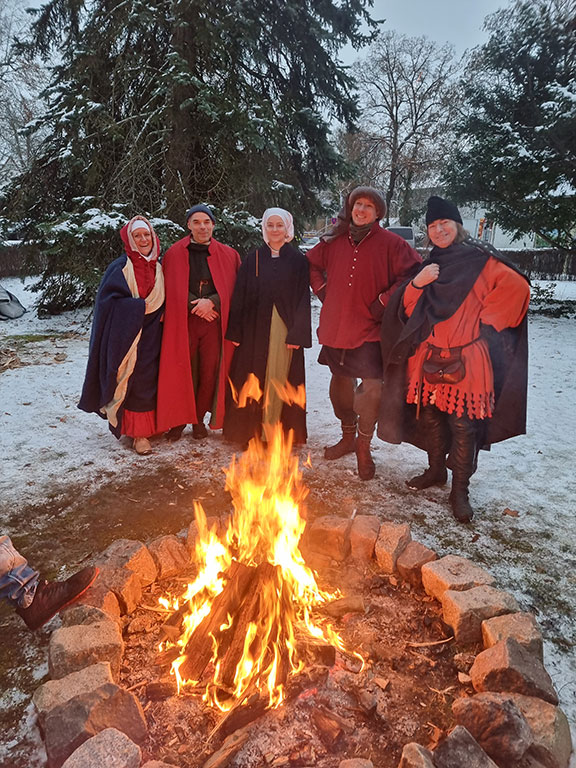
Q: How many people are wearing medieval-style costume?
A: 5